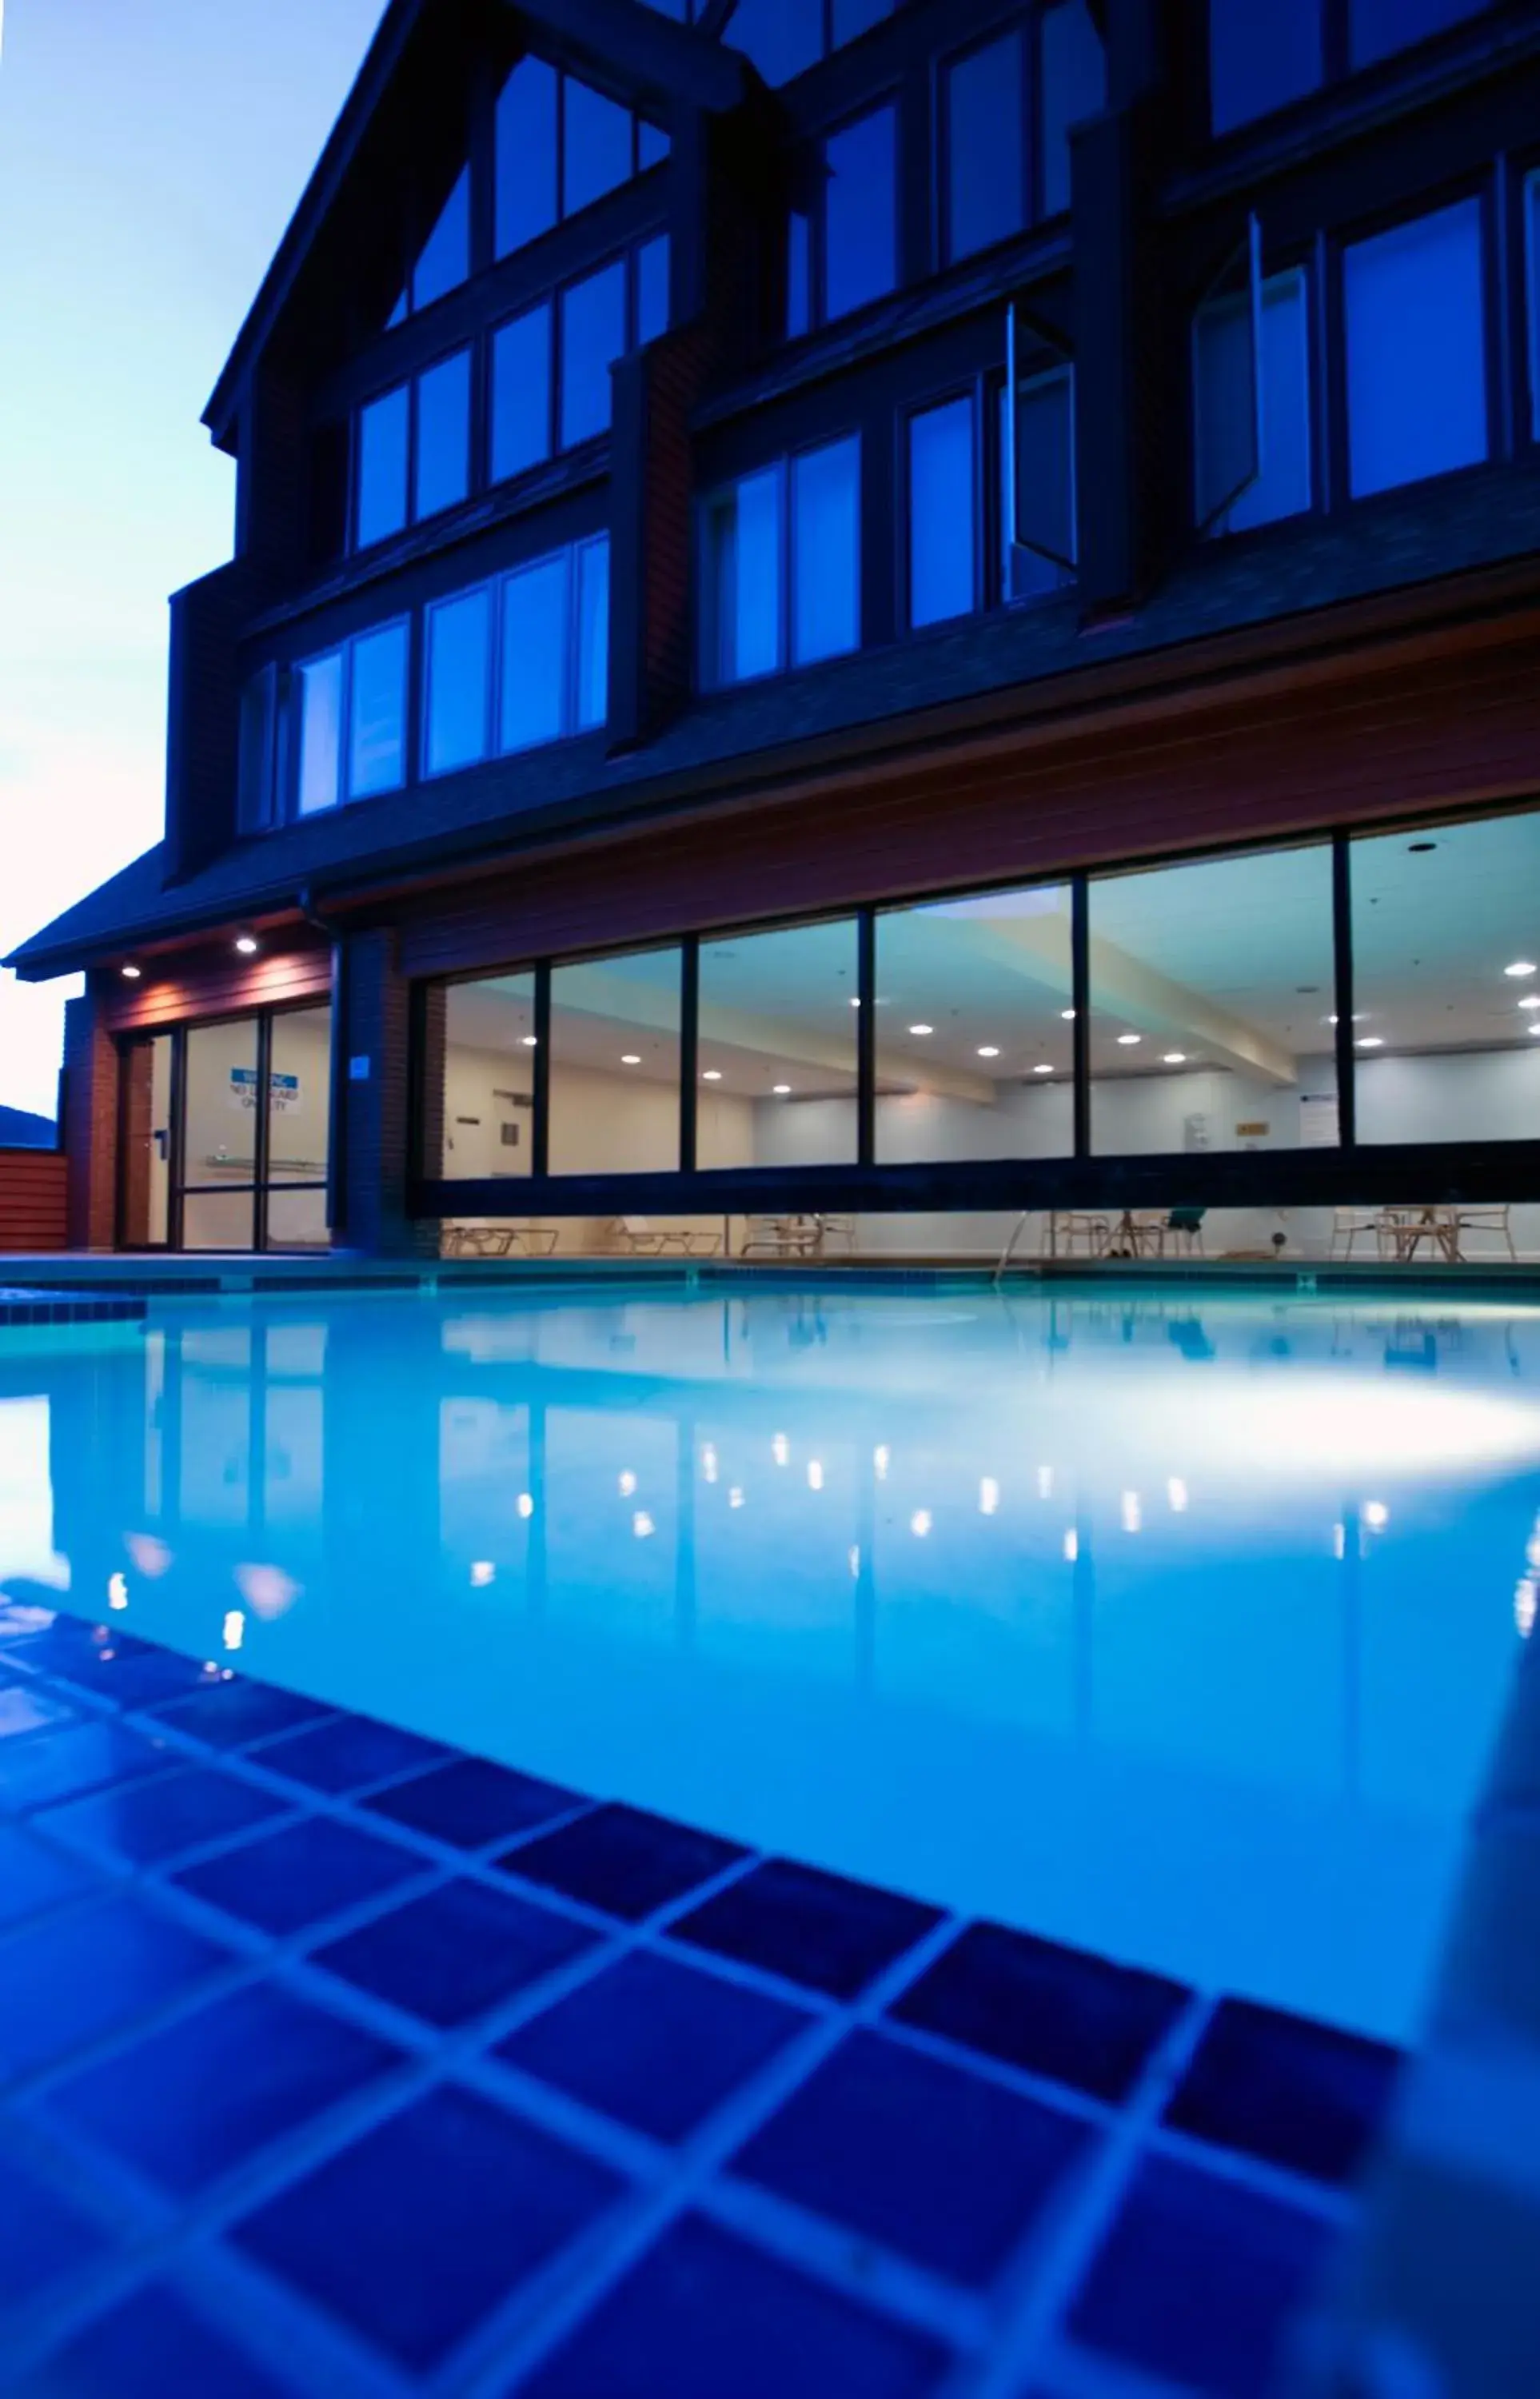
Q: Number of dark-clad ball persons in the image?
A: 0